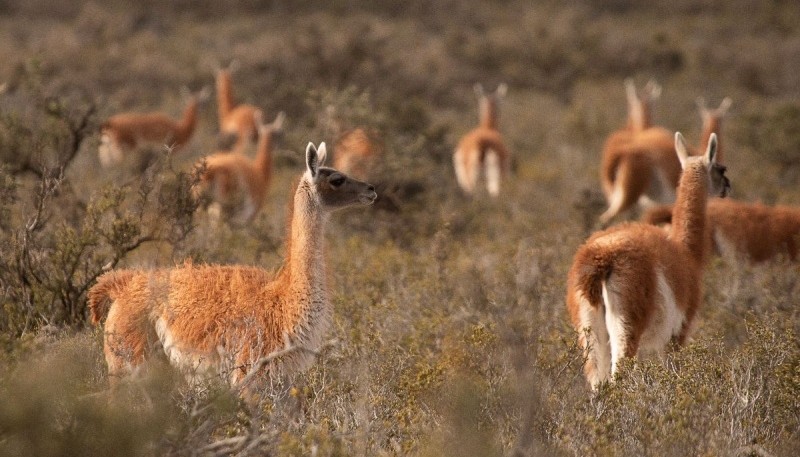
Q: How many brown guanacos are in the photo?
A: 10